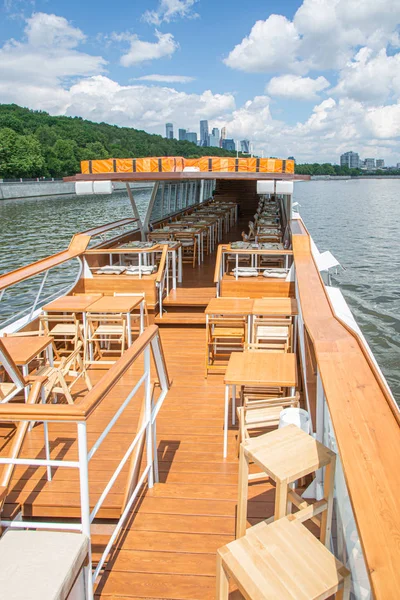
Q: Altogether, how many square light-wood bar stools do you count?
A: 2